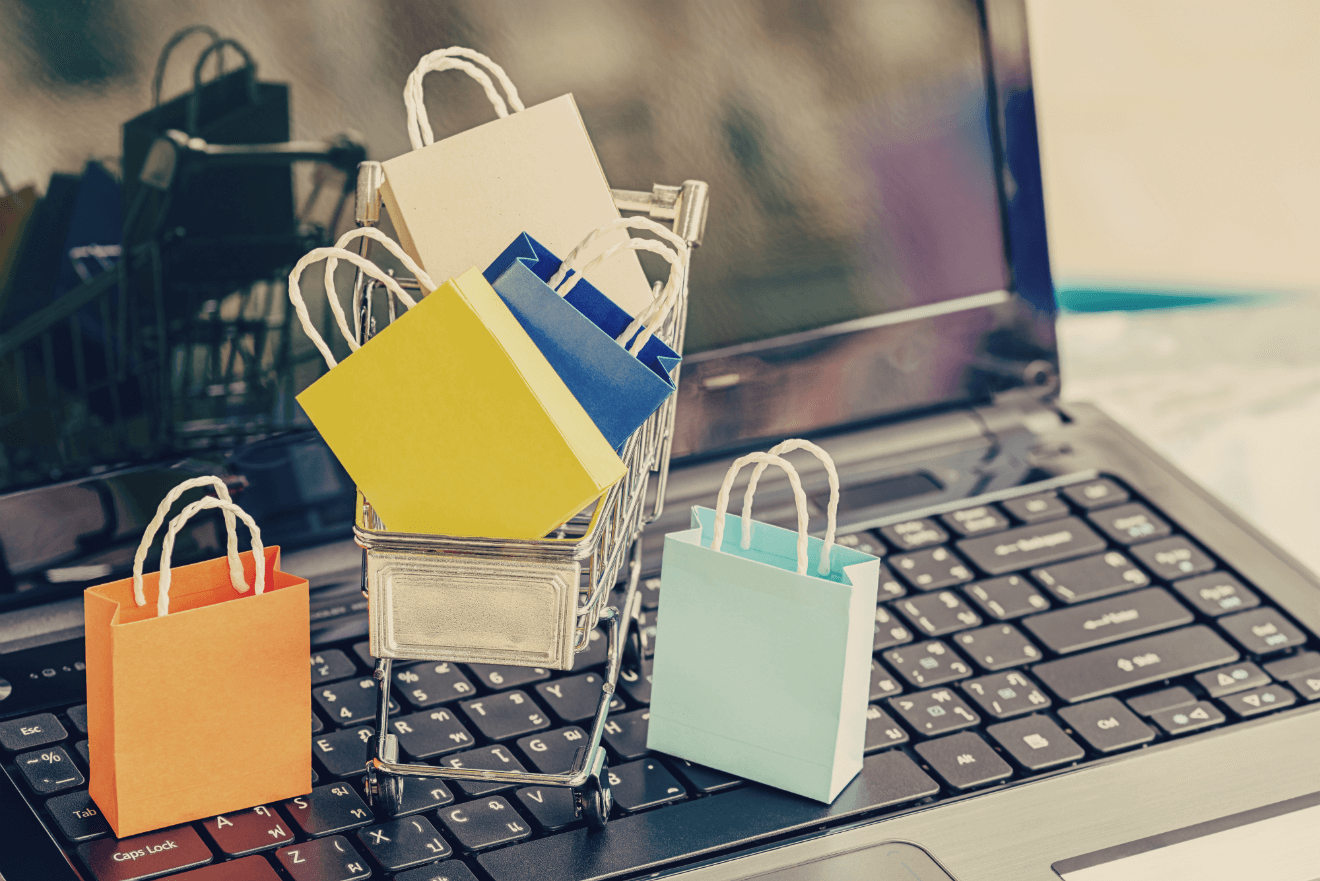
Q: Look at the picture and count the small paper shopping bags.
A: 5